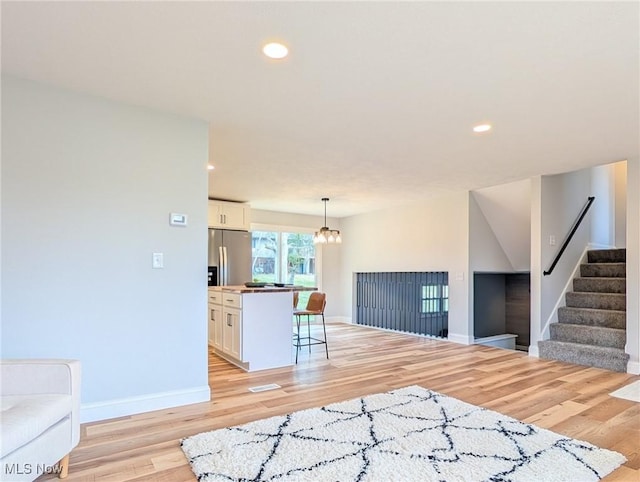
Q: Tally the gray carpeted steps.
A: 7